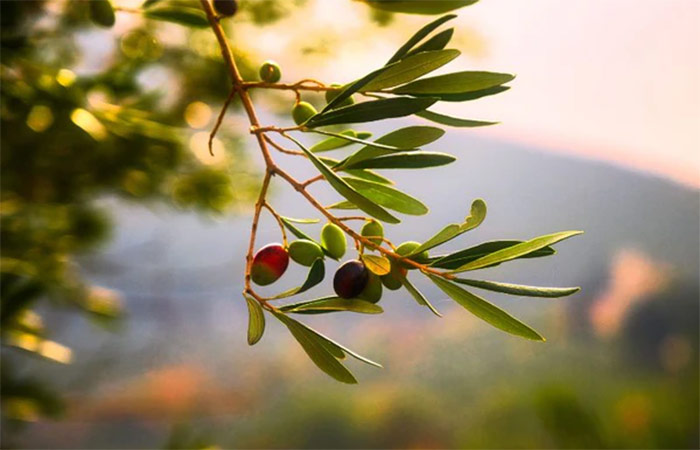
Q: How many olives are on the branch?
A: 12